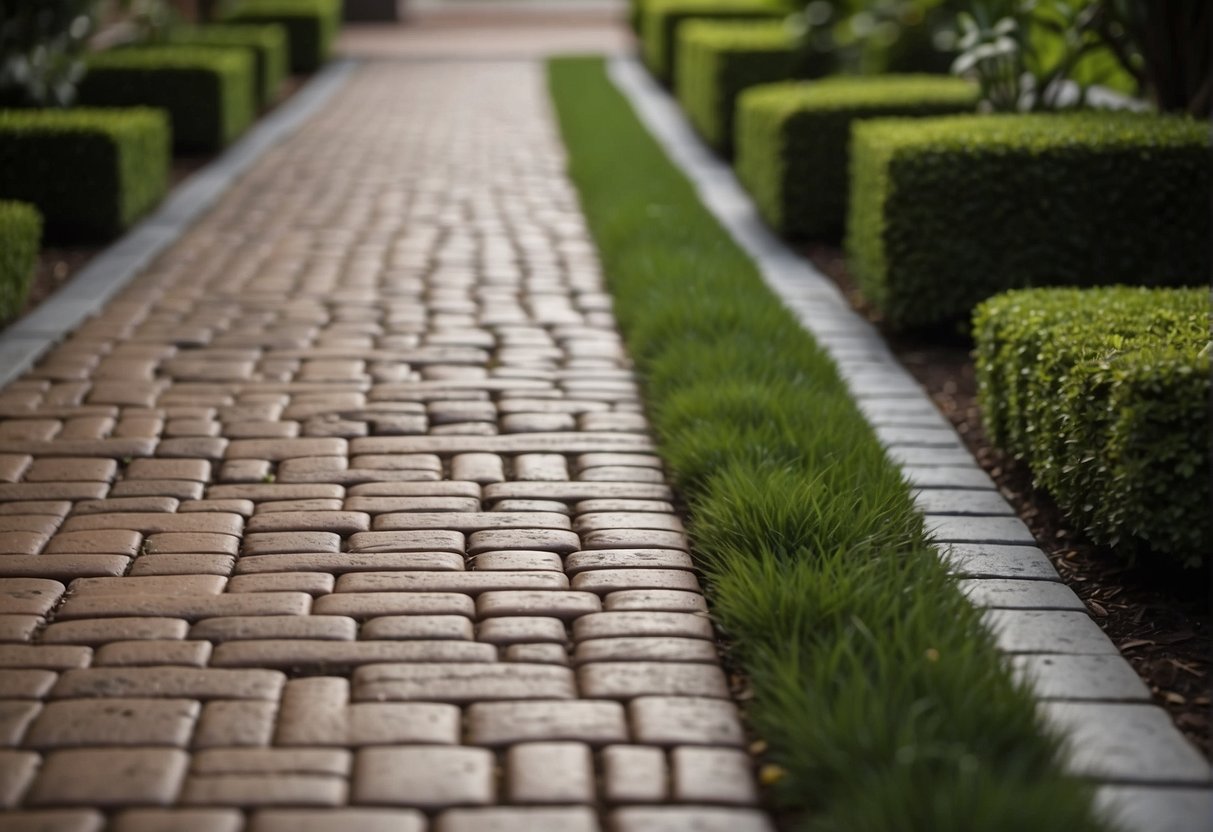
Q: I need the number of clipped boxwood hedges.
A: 10